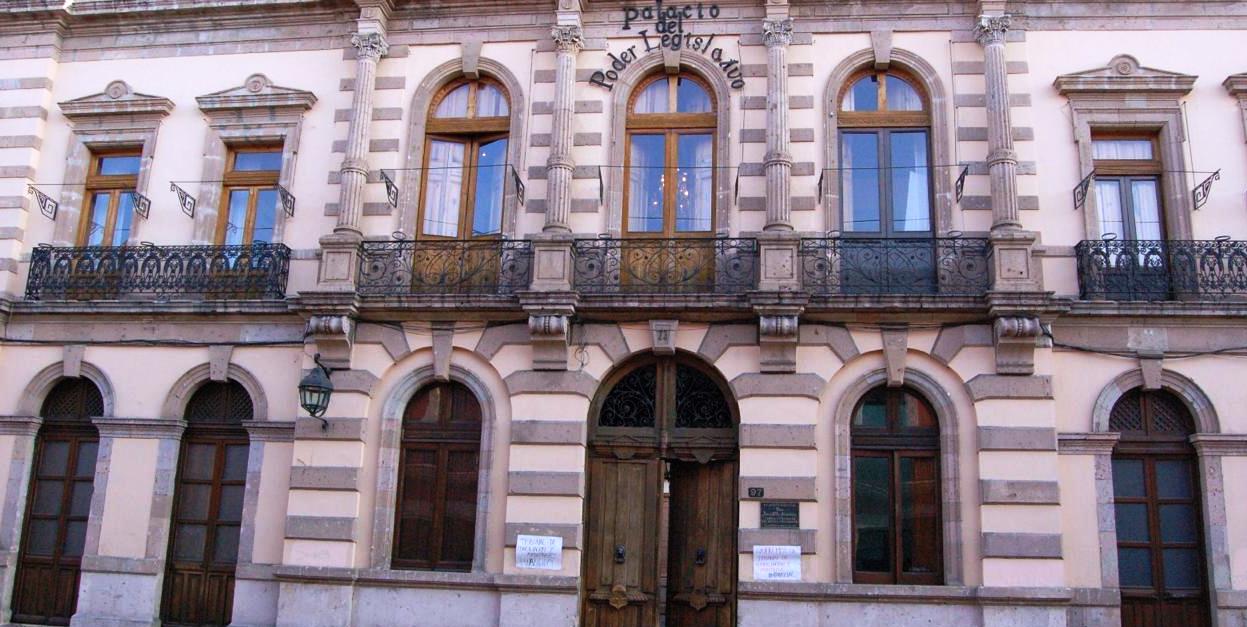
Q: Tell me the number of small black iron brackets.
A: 12